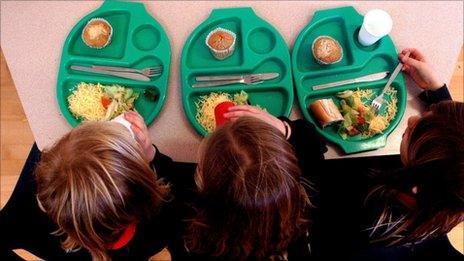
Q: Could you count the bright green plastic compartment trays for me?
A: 3